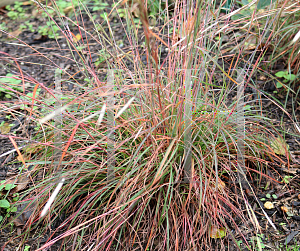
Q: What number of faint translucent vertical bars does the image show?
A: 4